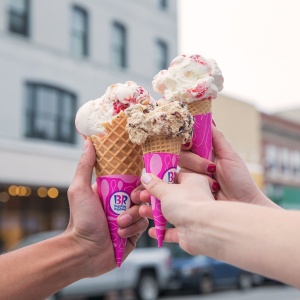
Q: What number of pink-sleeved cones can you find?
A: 3